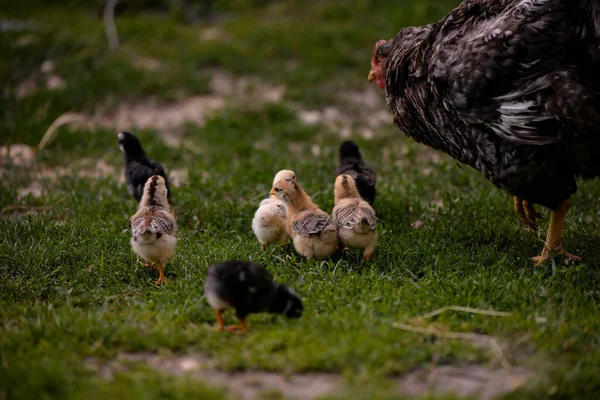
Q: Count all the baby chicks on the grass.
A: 7